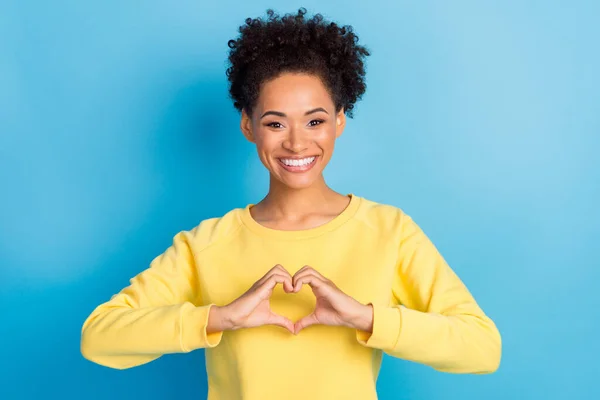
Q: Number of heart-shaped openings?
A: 1